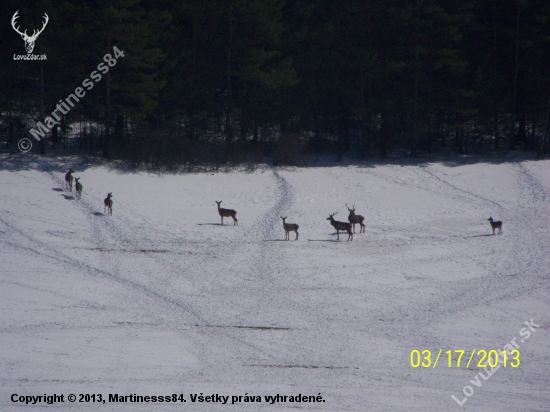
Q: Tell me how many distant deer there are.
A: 8